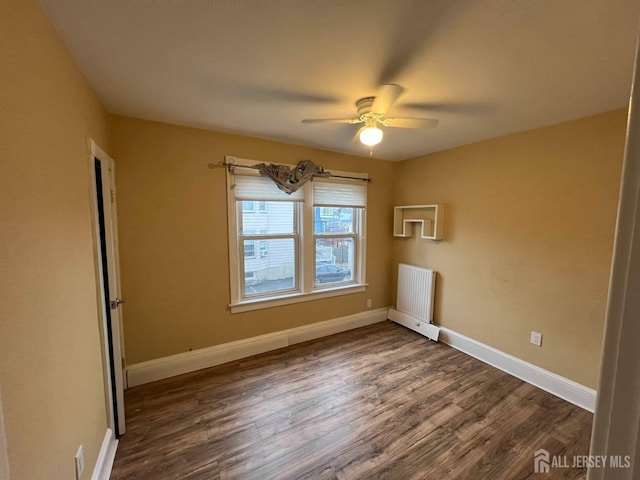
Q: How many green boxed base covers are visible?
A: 0